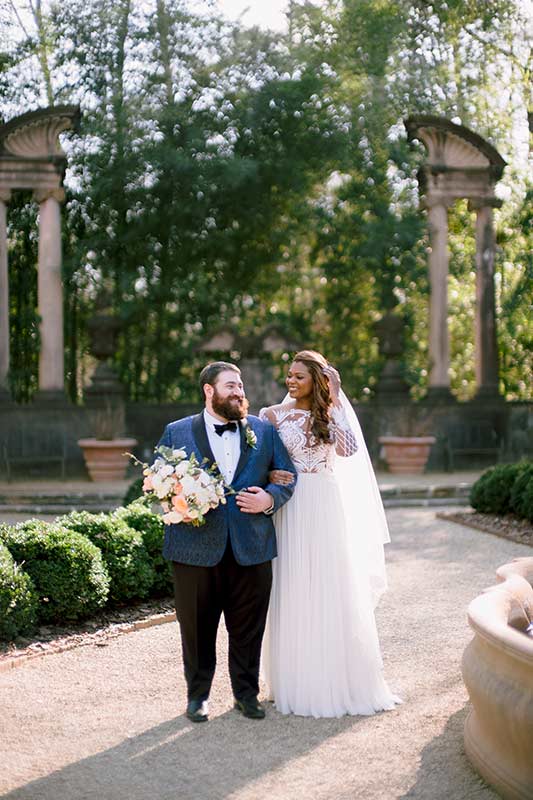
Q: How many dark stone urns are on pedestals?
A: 2